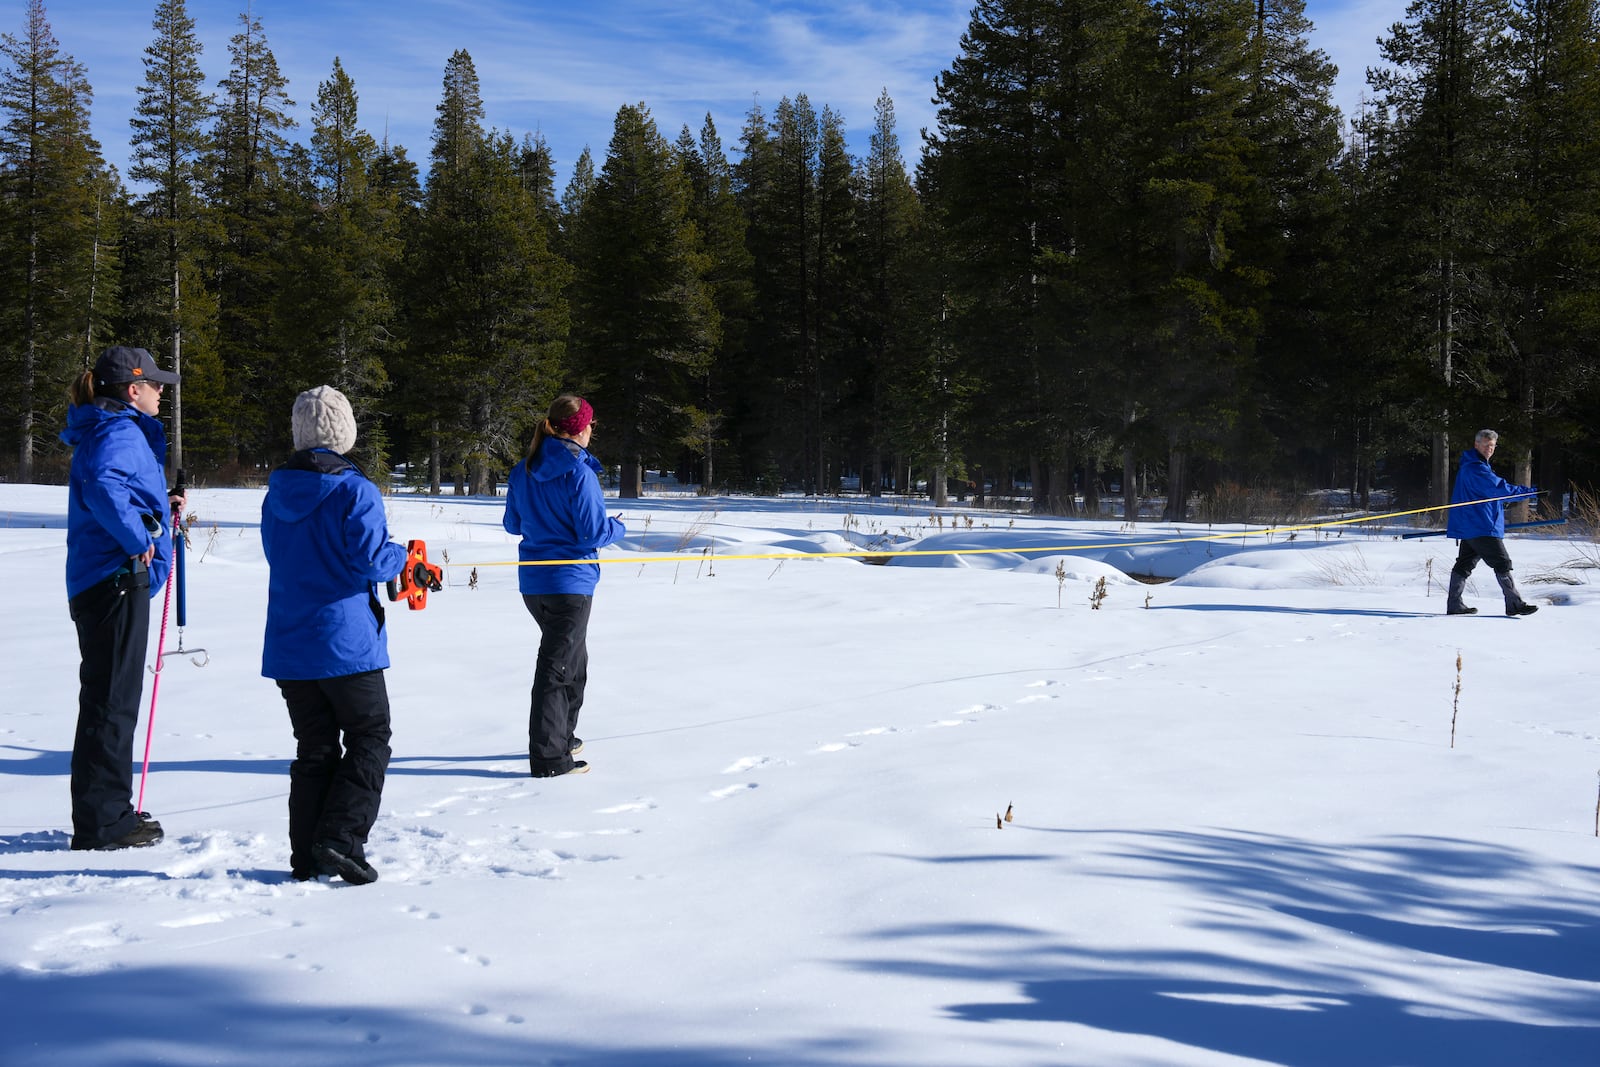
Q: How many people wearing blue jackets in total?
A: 4